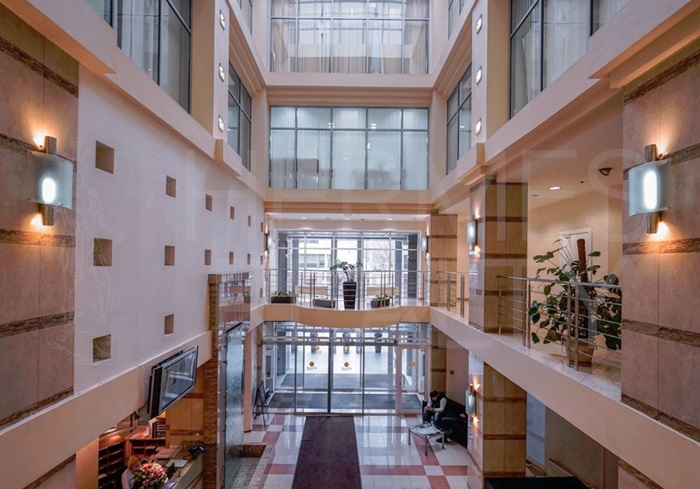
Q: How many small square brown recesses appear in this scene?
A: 15